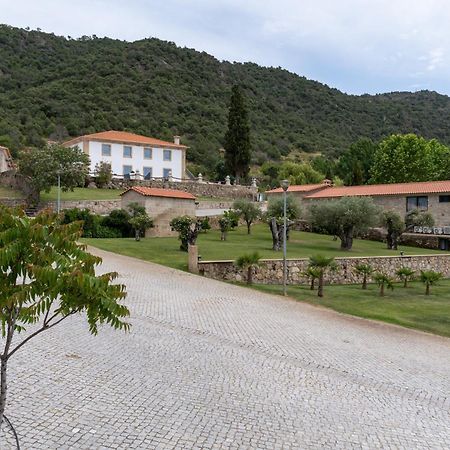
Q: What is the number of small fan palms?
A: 7